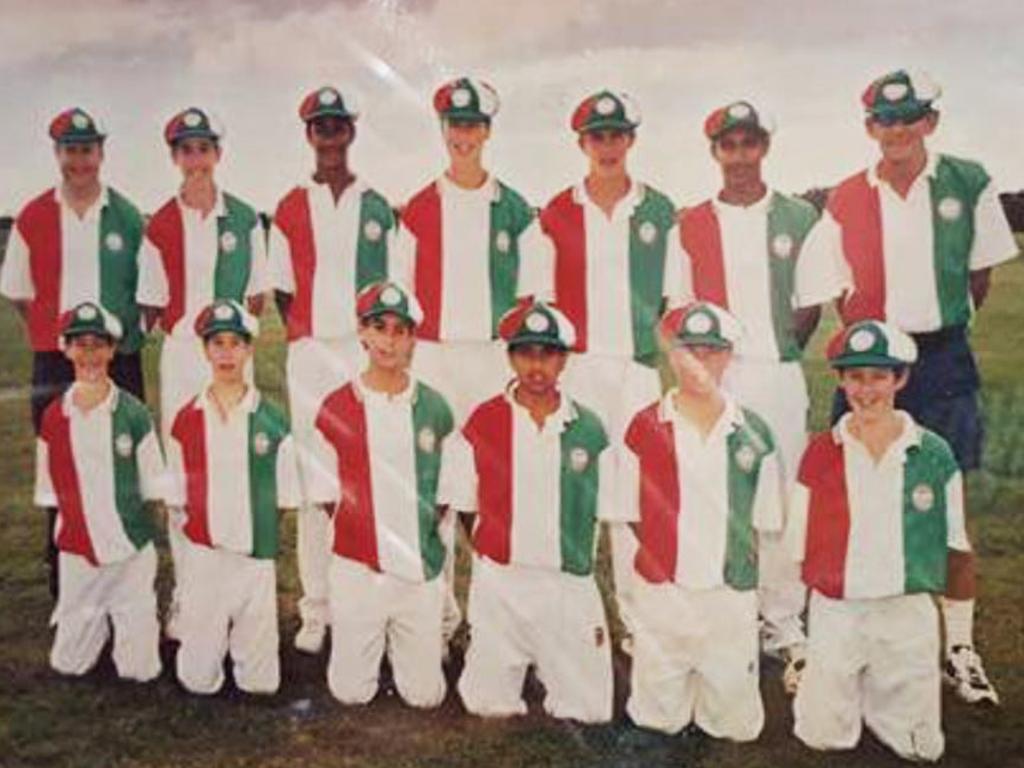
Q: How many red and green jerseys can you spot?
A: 13